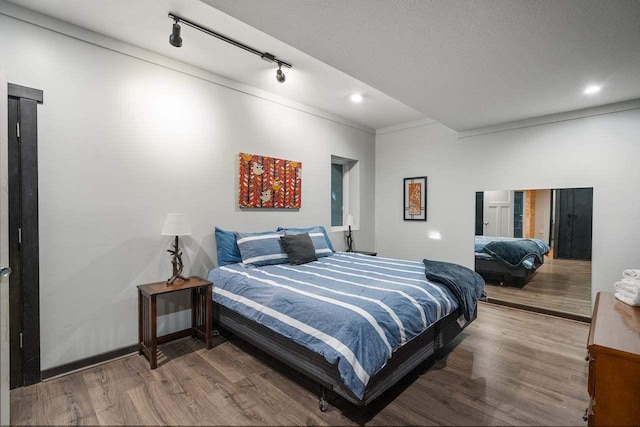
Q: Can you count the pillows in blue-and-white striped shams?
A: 2